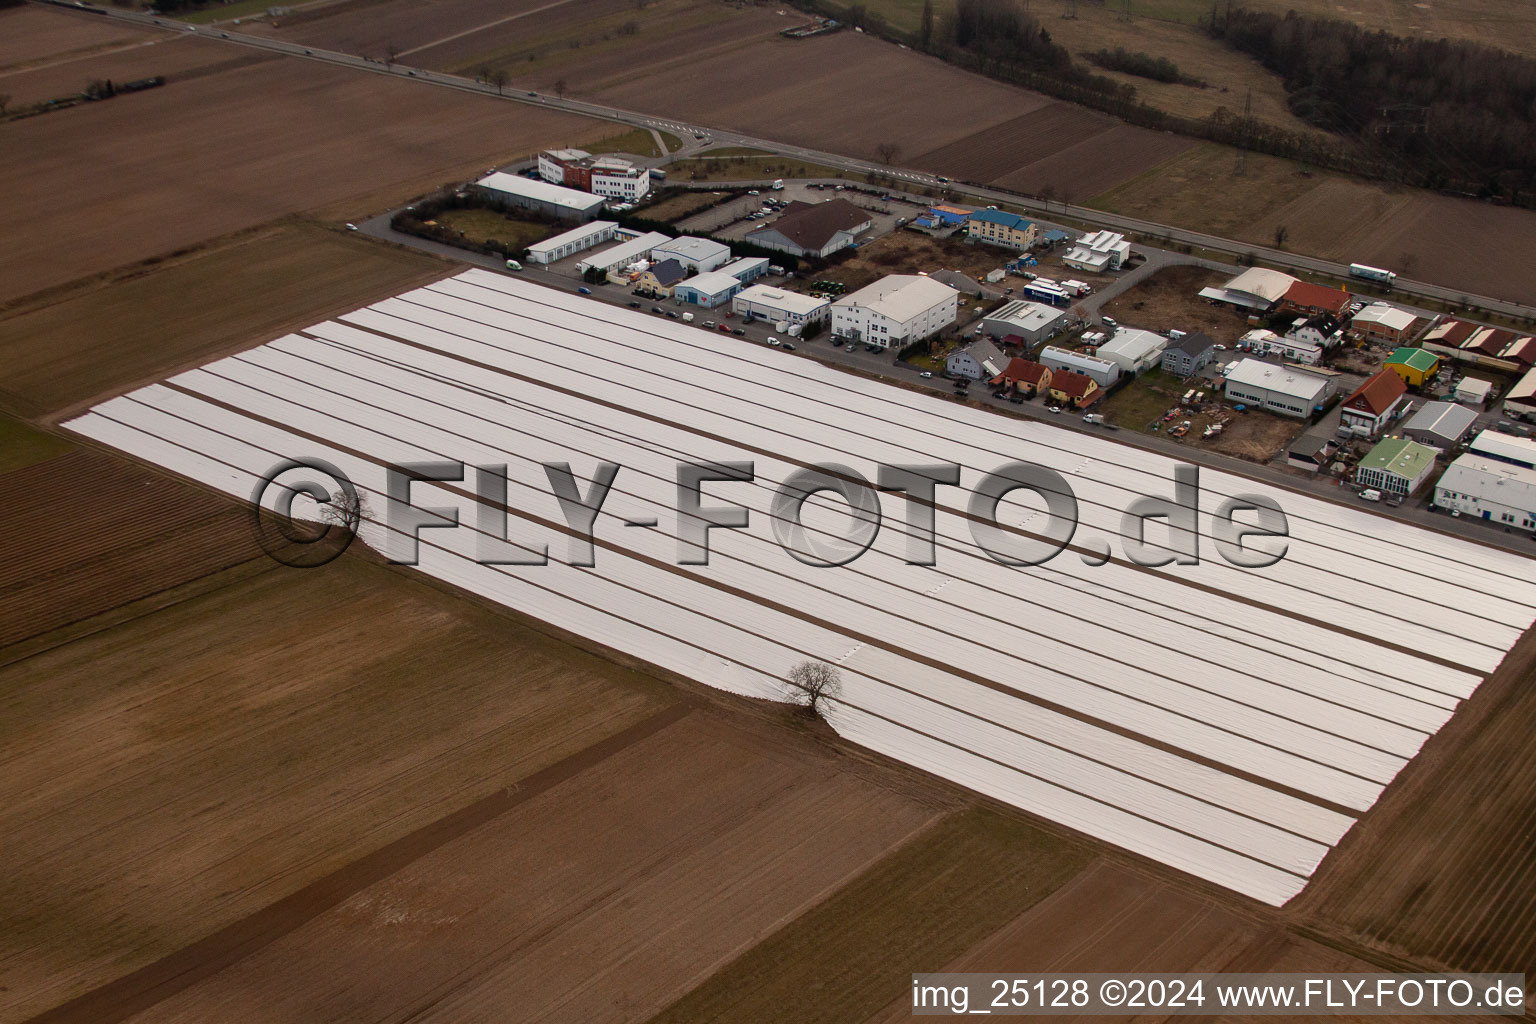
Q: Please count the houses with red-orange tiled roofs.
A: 4